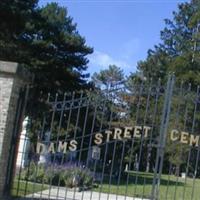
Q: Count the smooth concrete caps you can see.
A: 1